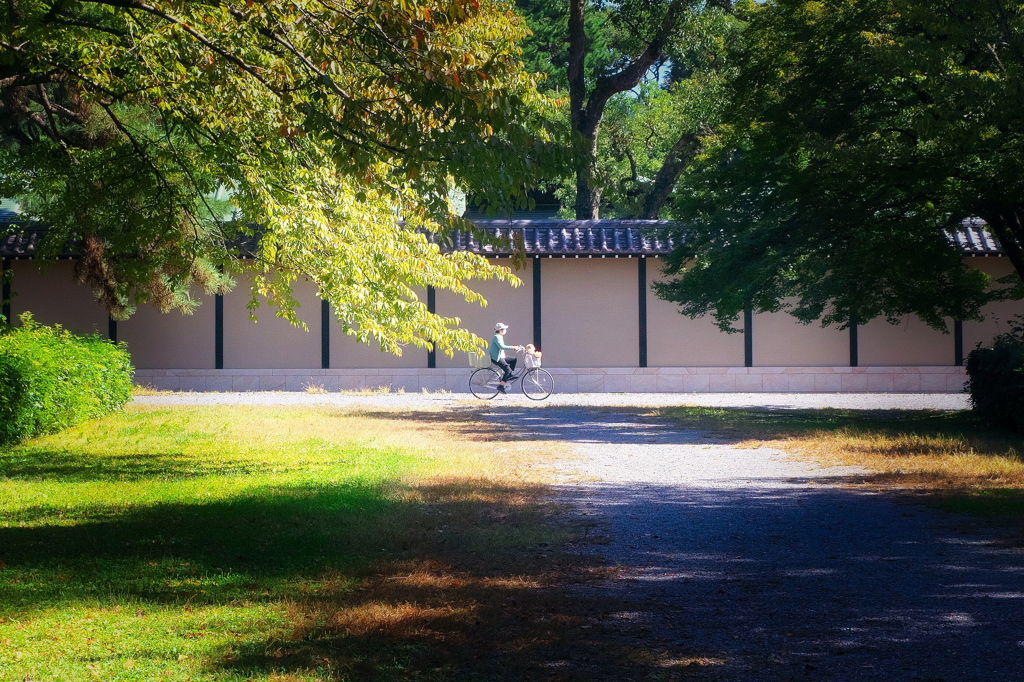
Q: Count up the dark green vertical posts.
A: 10